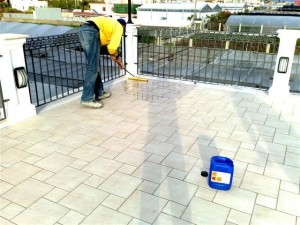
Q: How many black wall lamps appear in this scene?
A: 2